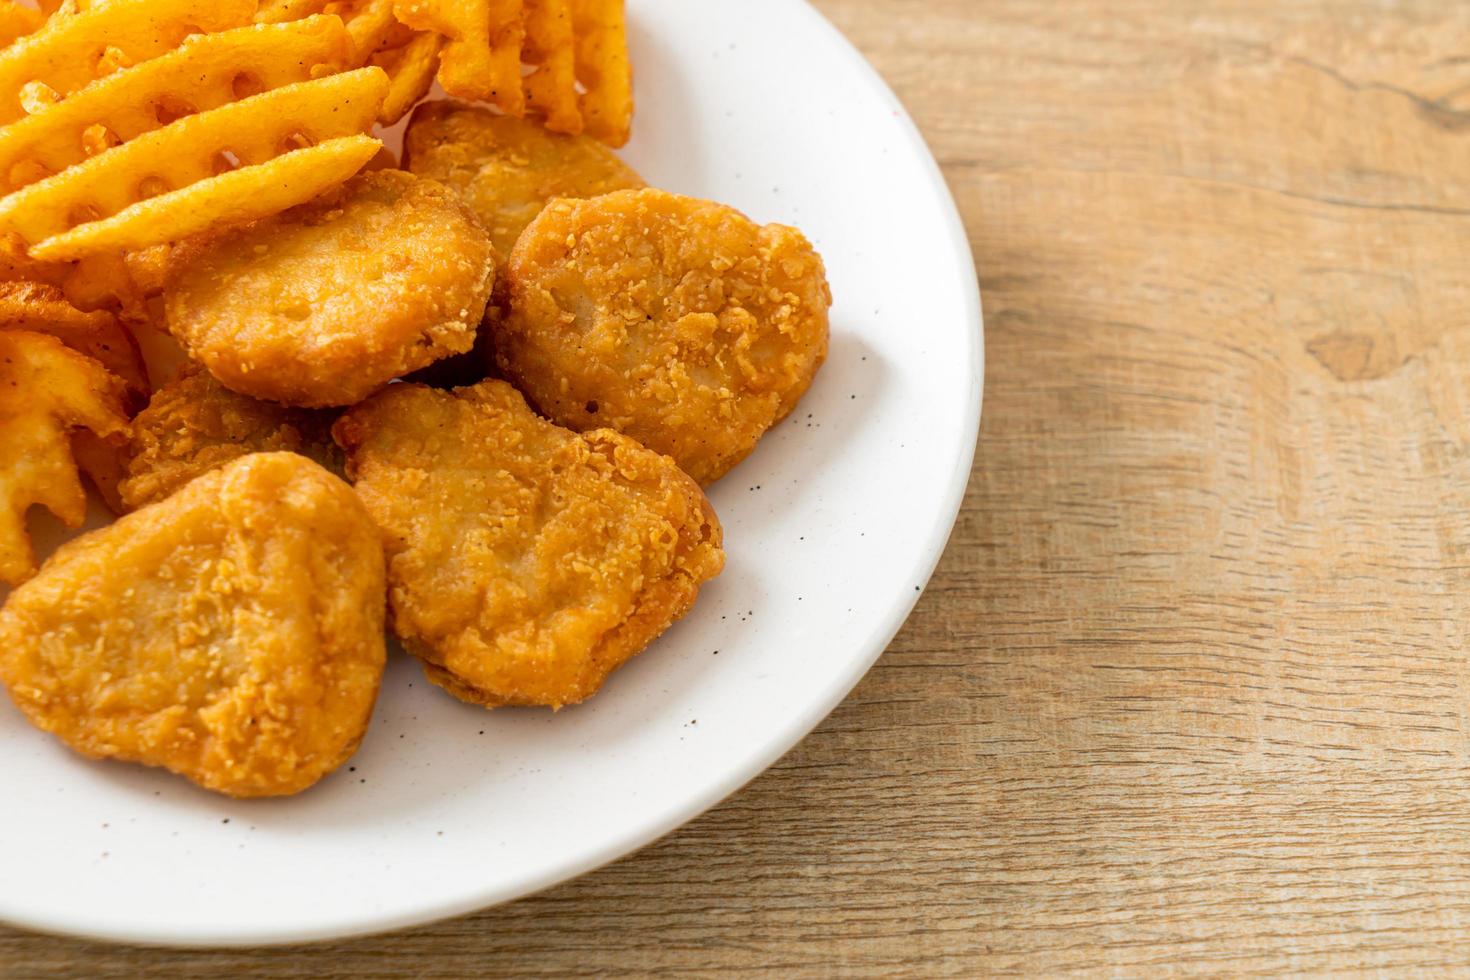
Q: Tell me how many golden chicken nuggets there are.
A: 6